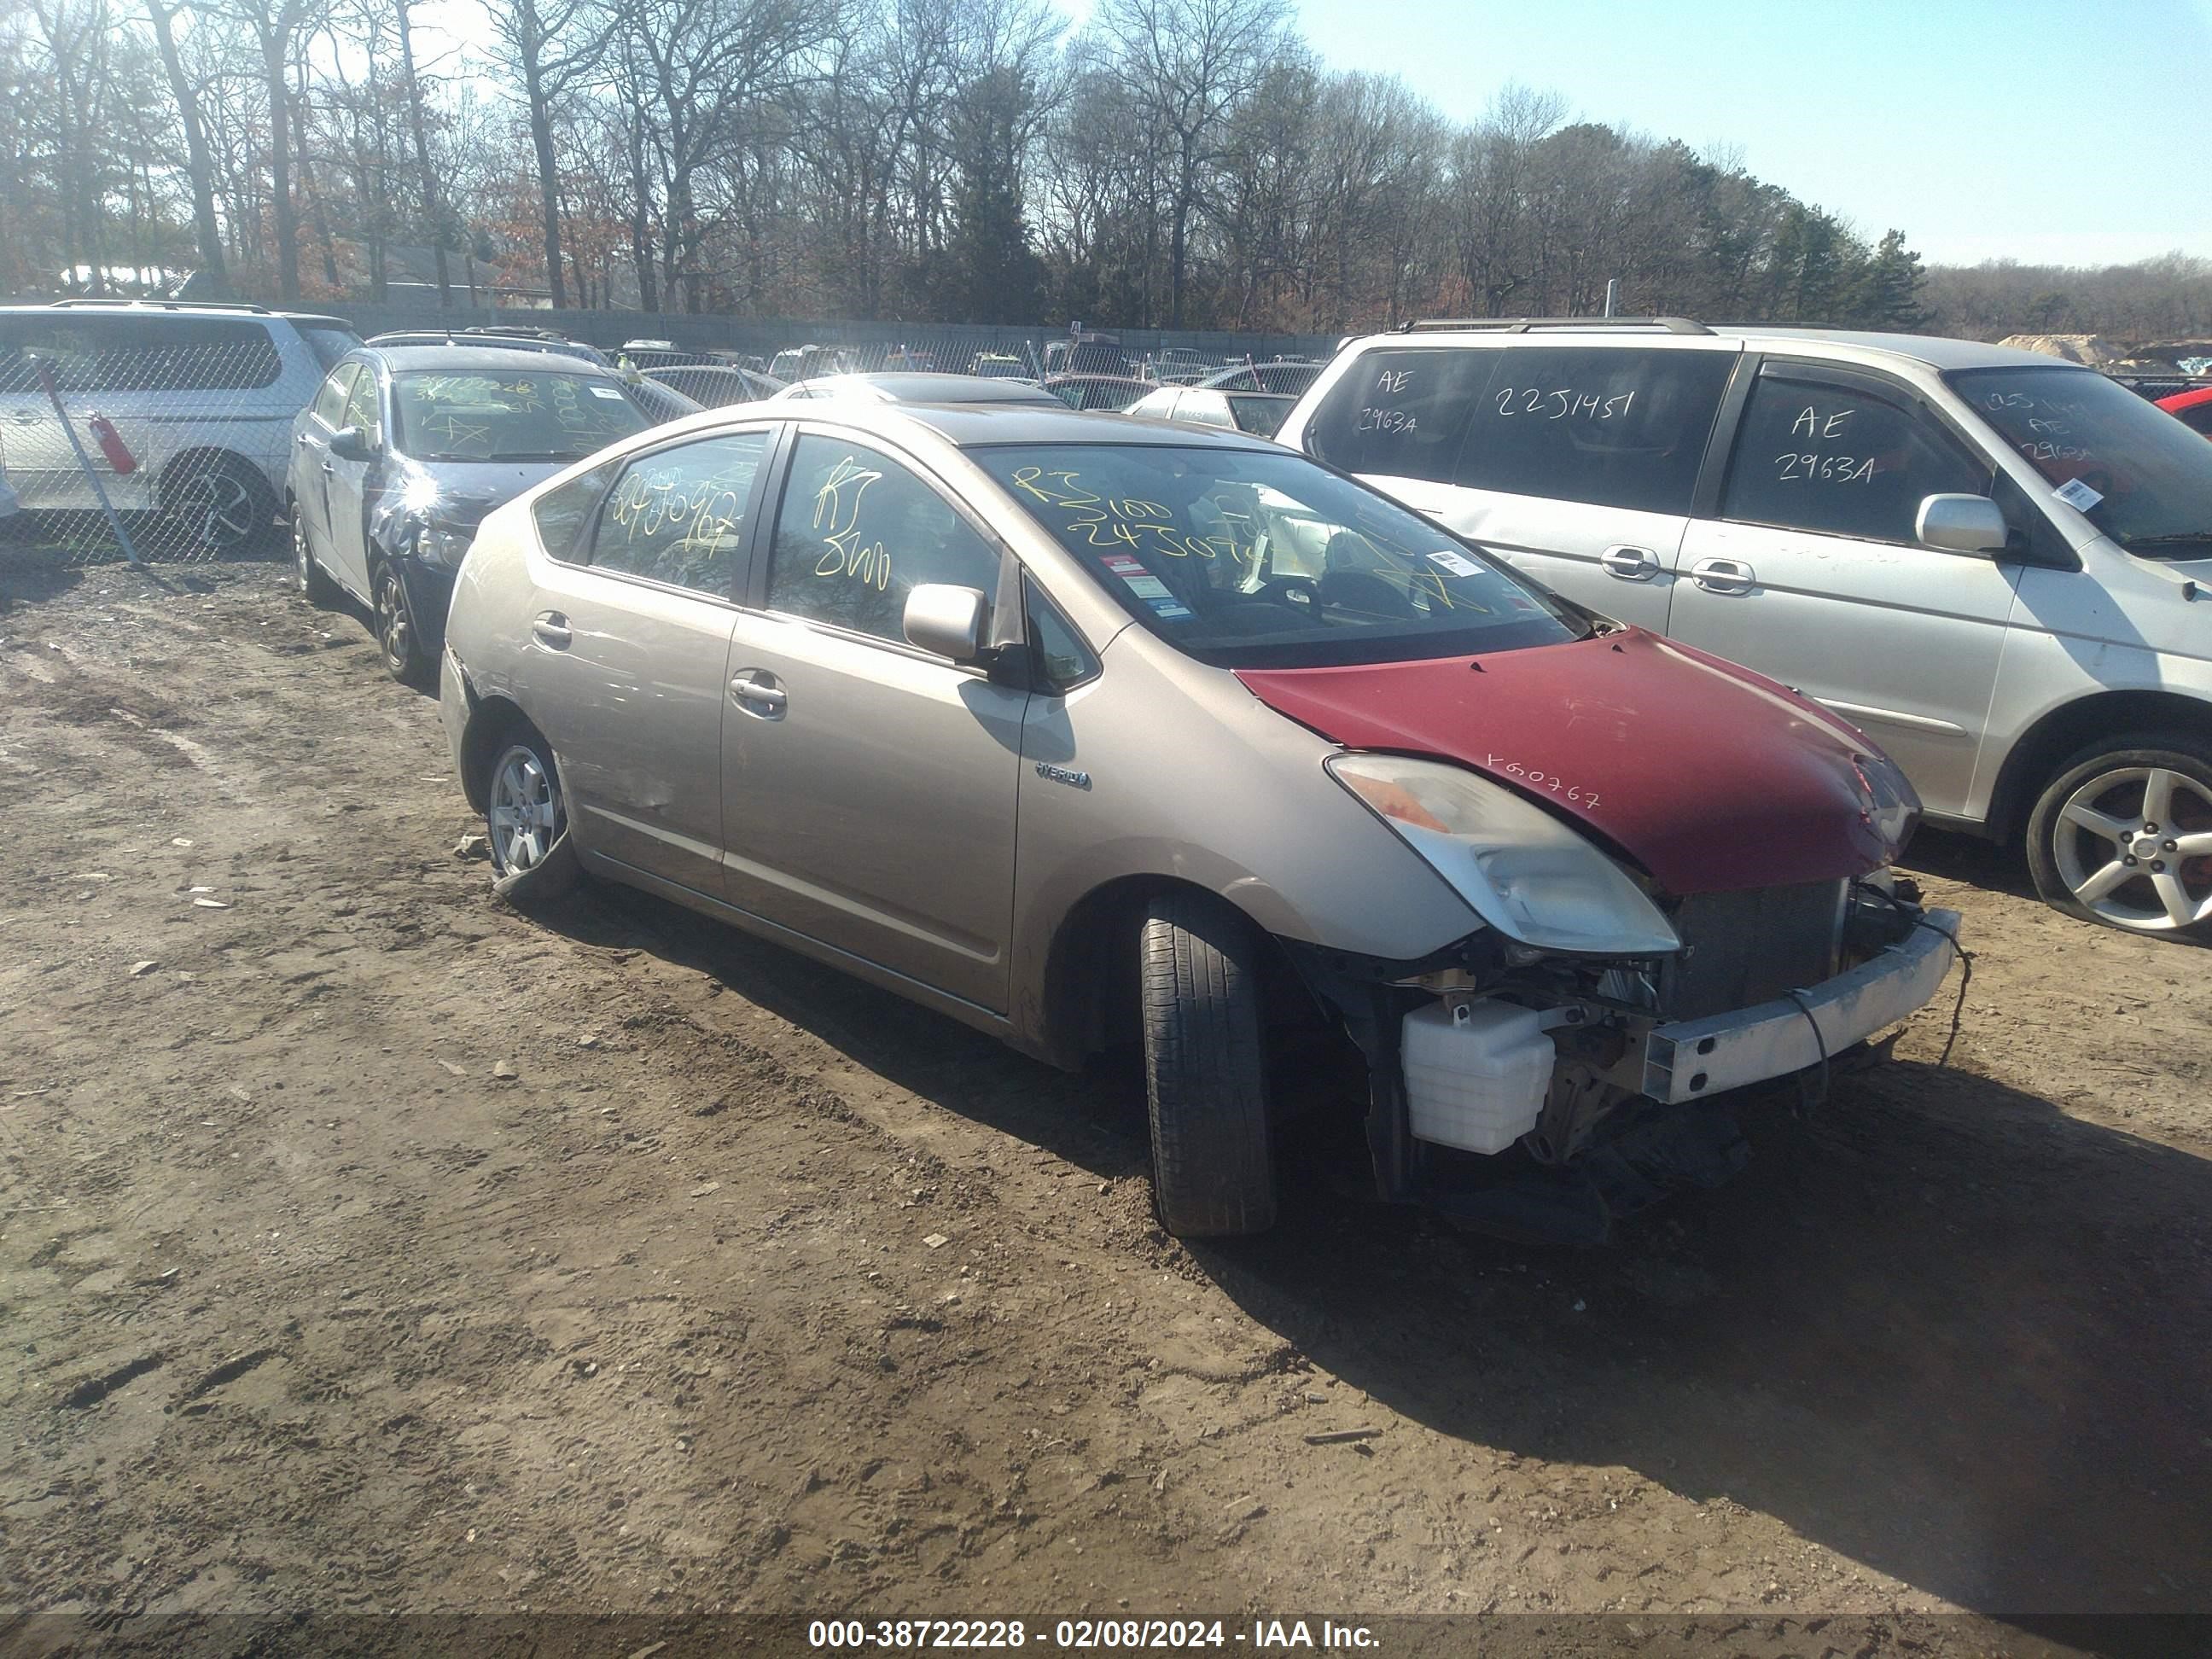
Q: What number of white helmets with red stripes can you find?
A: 0